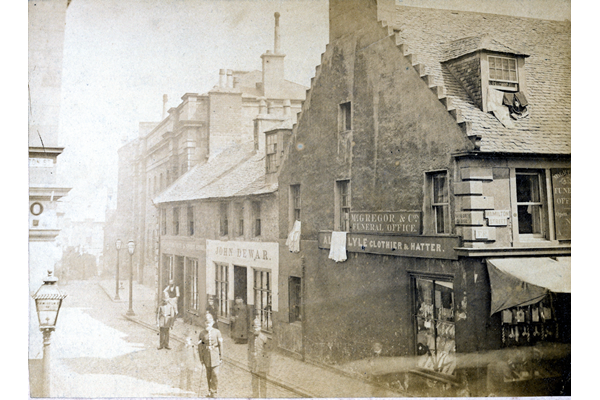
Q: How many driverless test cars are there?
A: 0